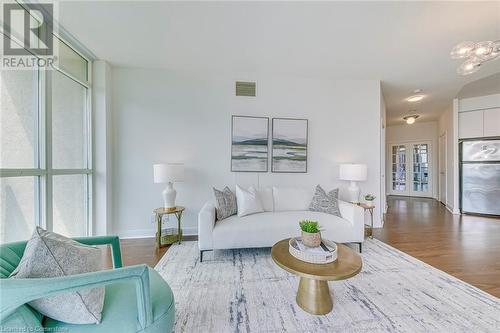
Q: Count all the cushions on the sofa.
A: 3